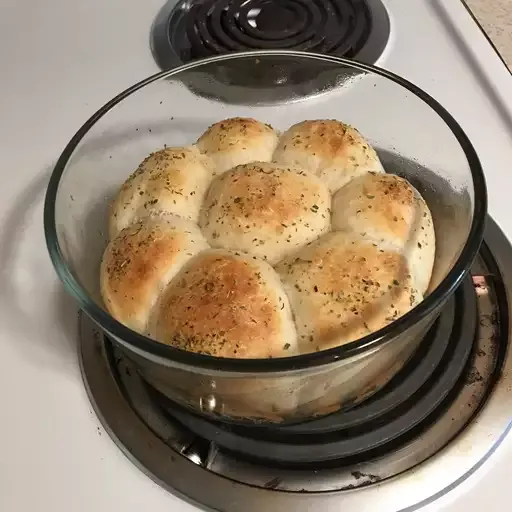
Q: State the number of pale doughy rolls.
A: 8